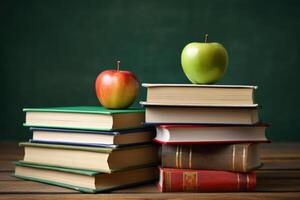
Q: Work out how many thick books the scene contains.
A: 9